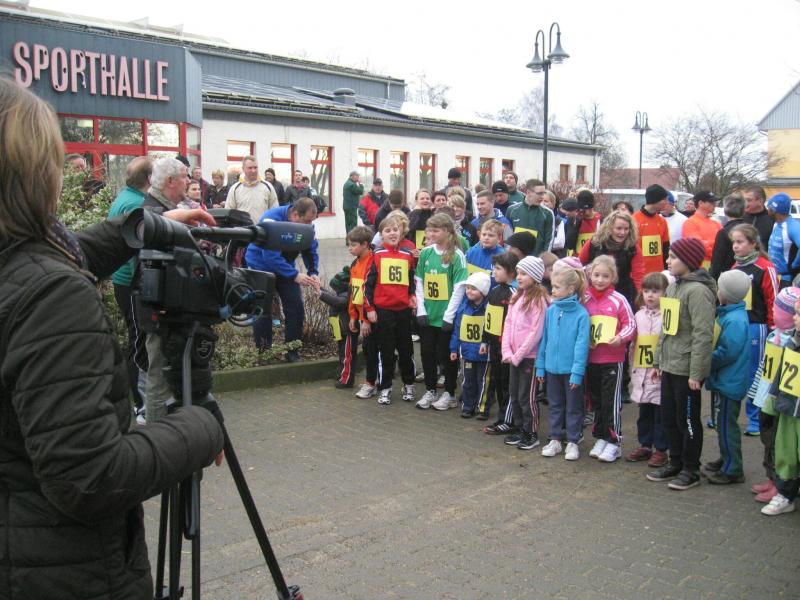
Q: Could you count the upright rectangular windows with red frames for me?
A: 11